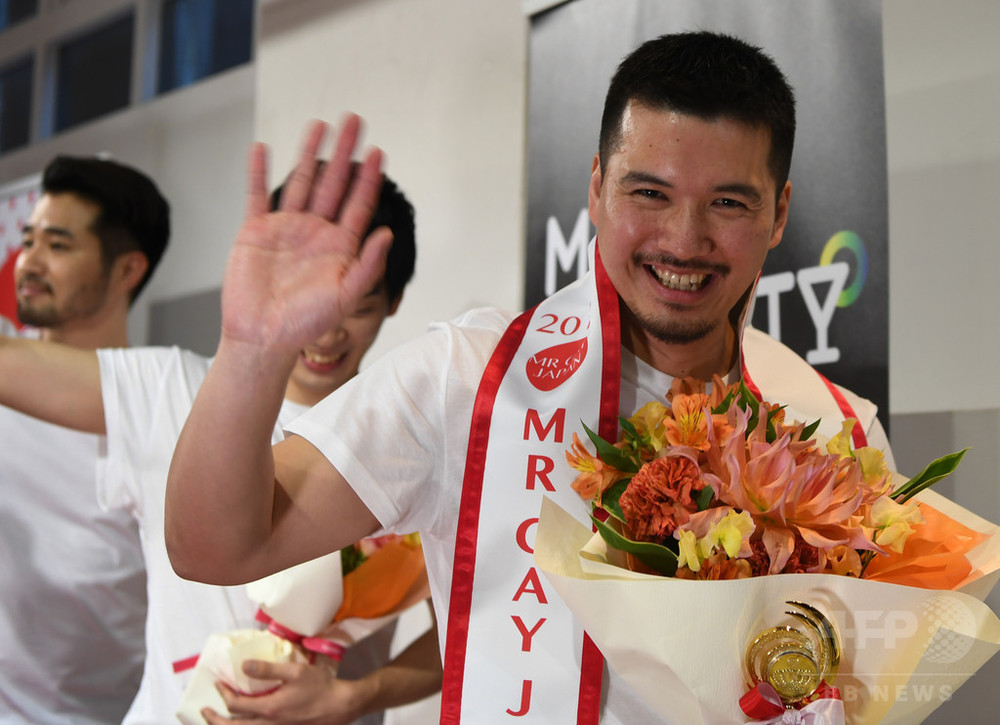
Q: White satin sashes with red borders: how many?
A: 1